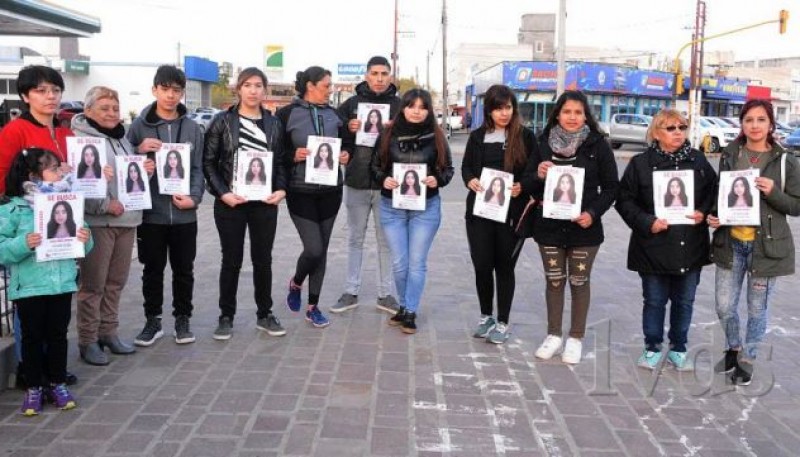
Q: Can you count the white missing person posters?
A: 12